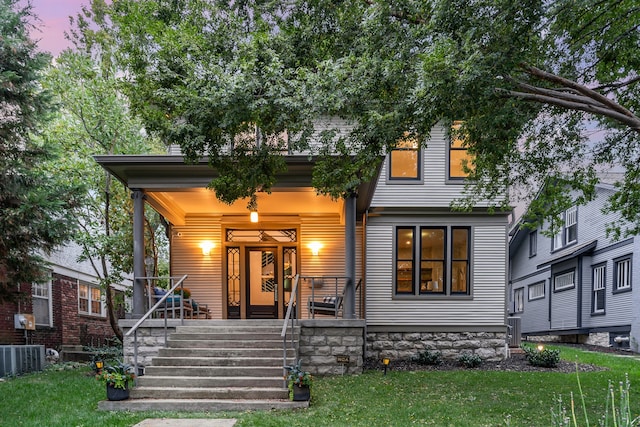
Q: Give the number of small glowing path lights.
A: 3